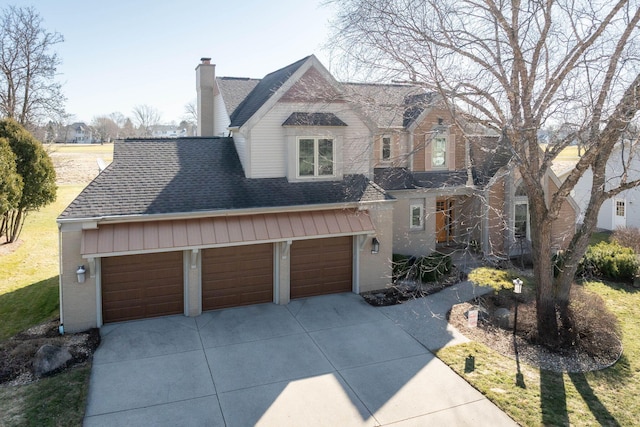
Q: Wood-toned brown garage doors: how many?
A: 3